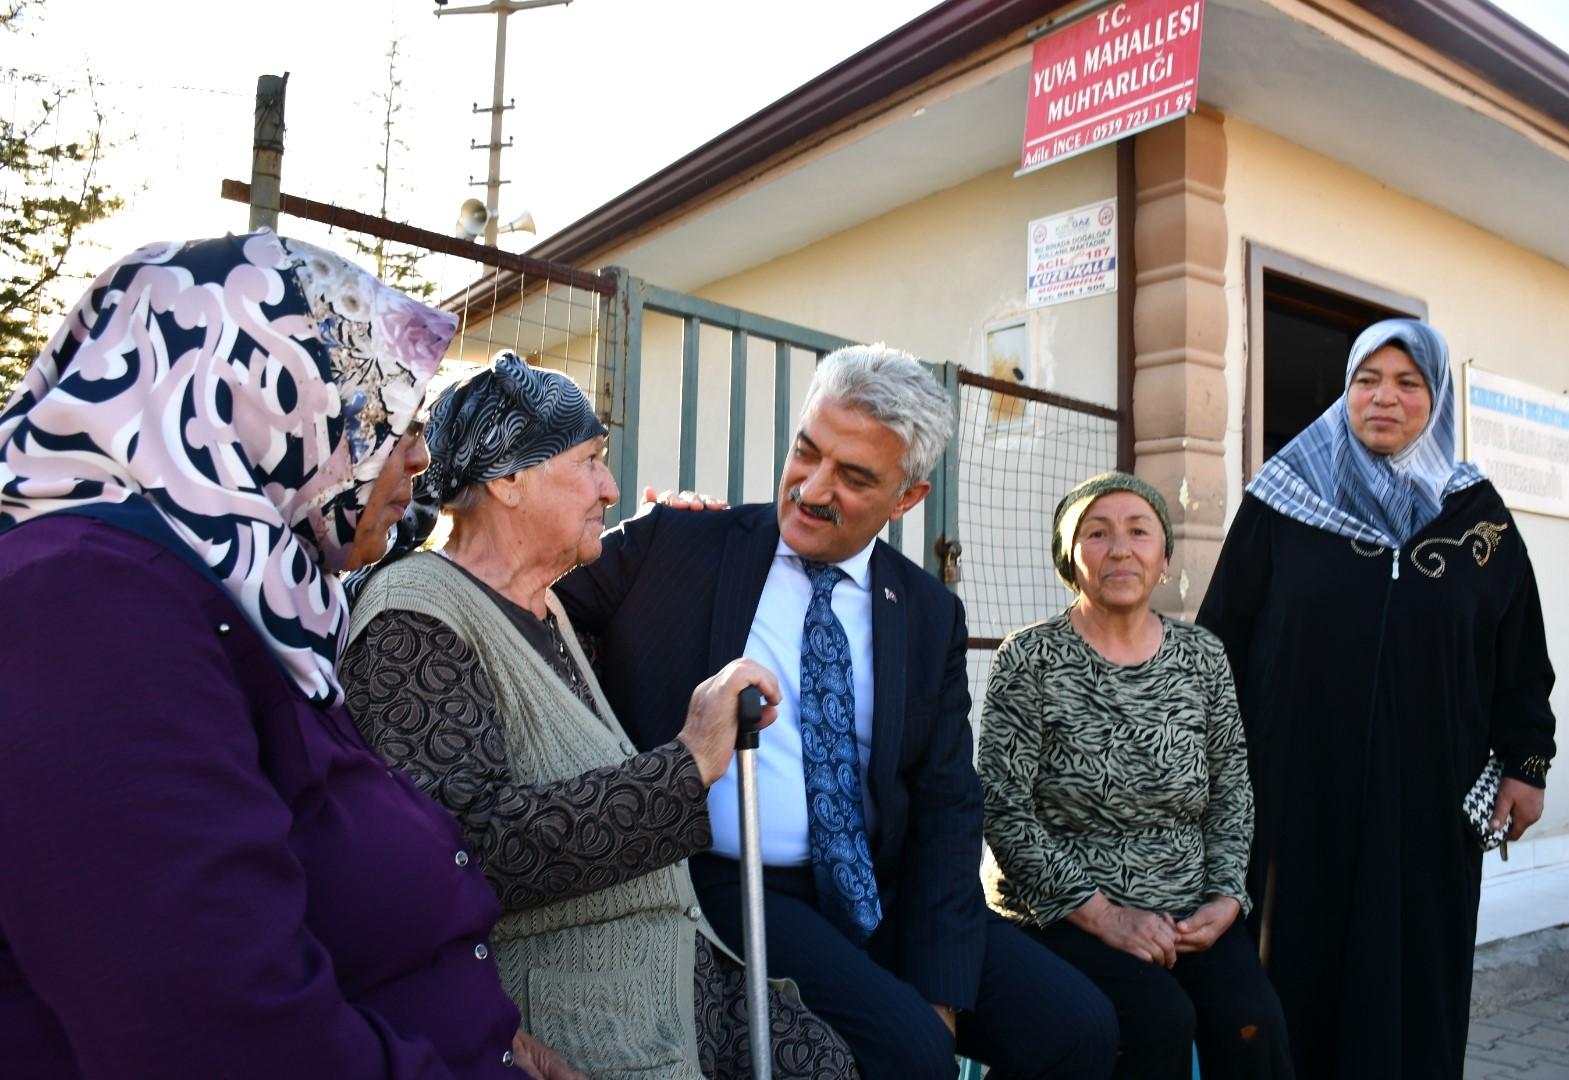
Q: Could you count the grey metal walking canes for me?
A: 1